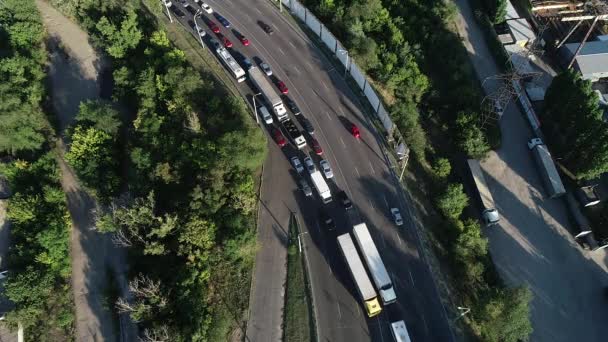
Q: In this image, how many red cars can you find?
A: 7